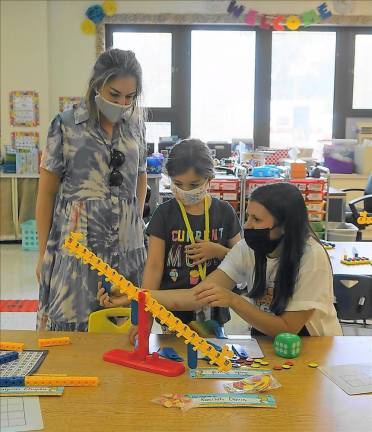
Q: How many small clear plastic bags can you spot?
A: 2